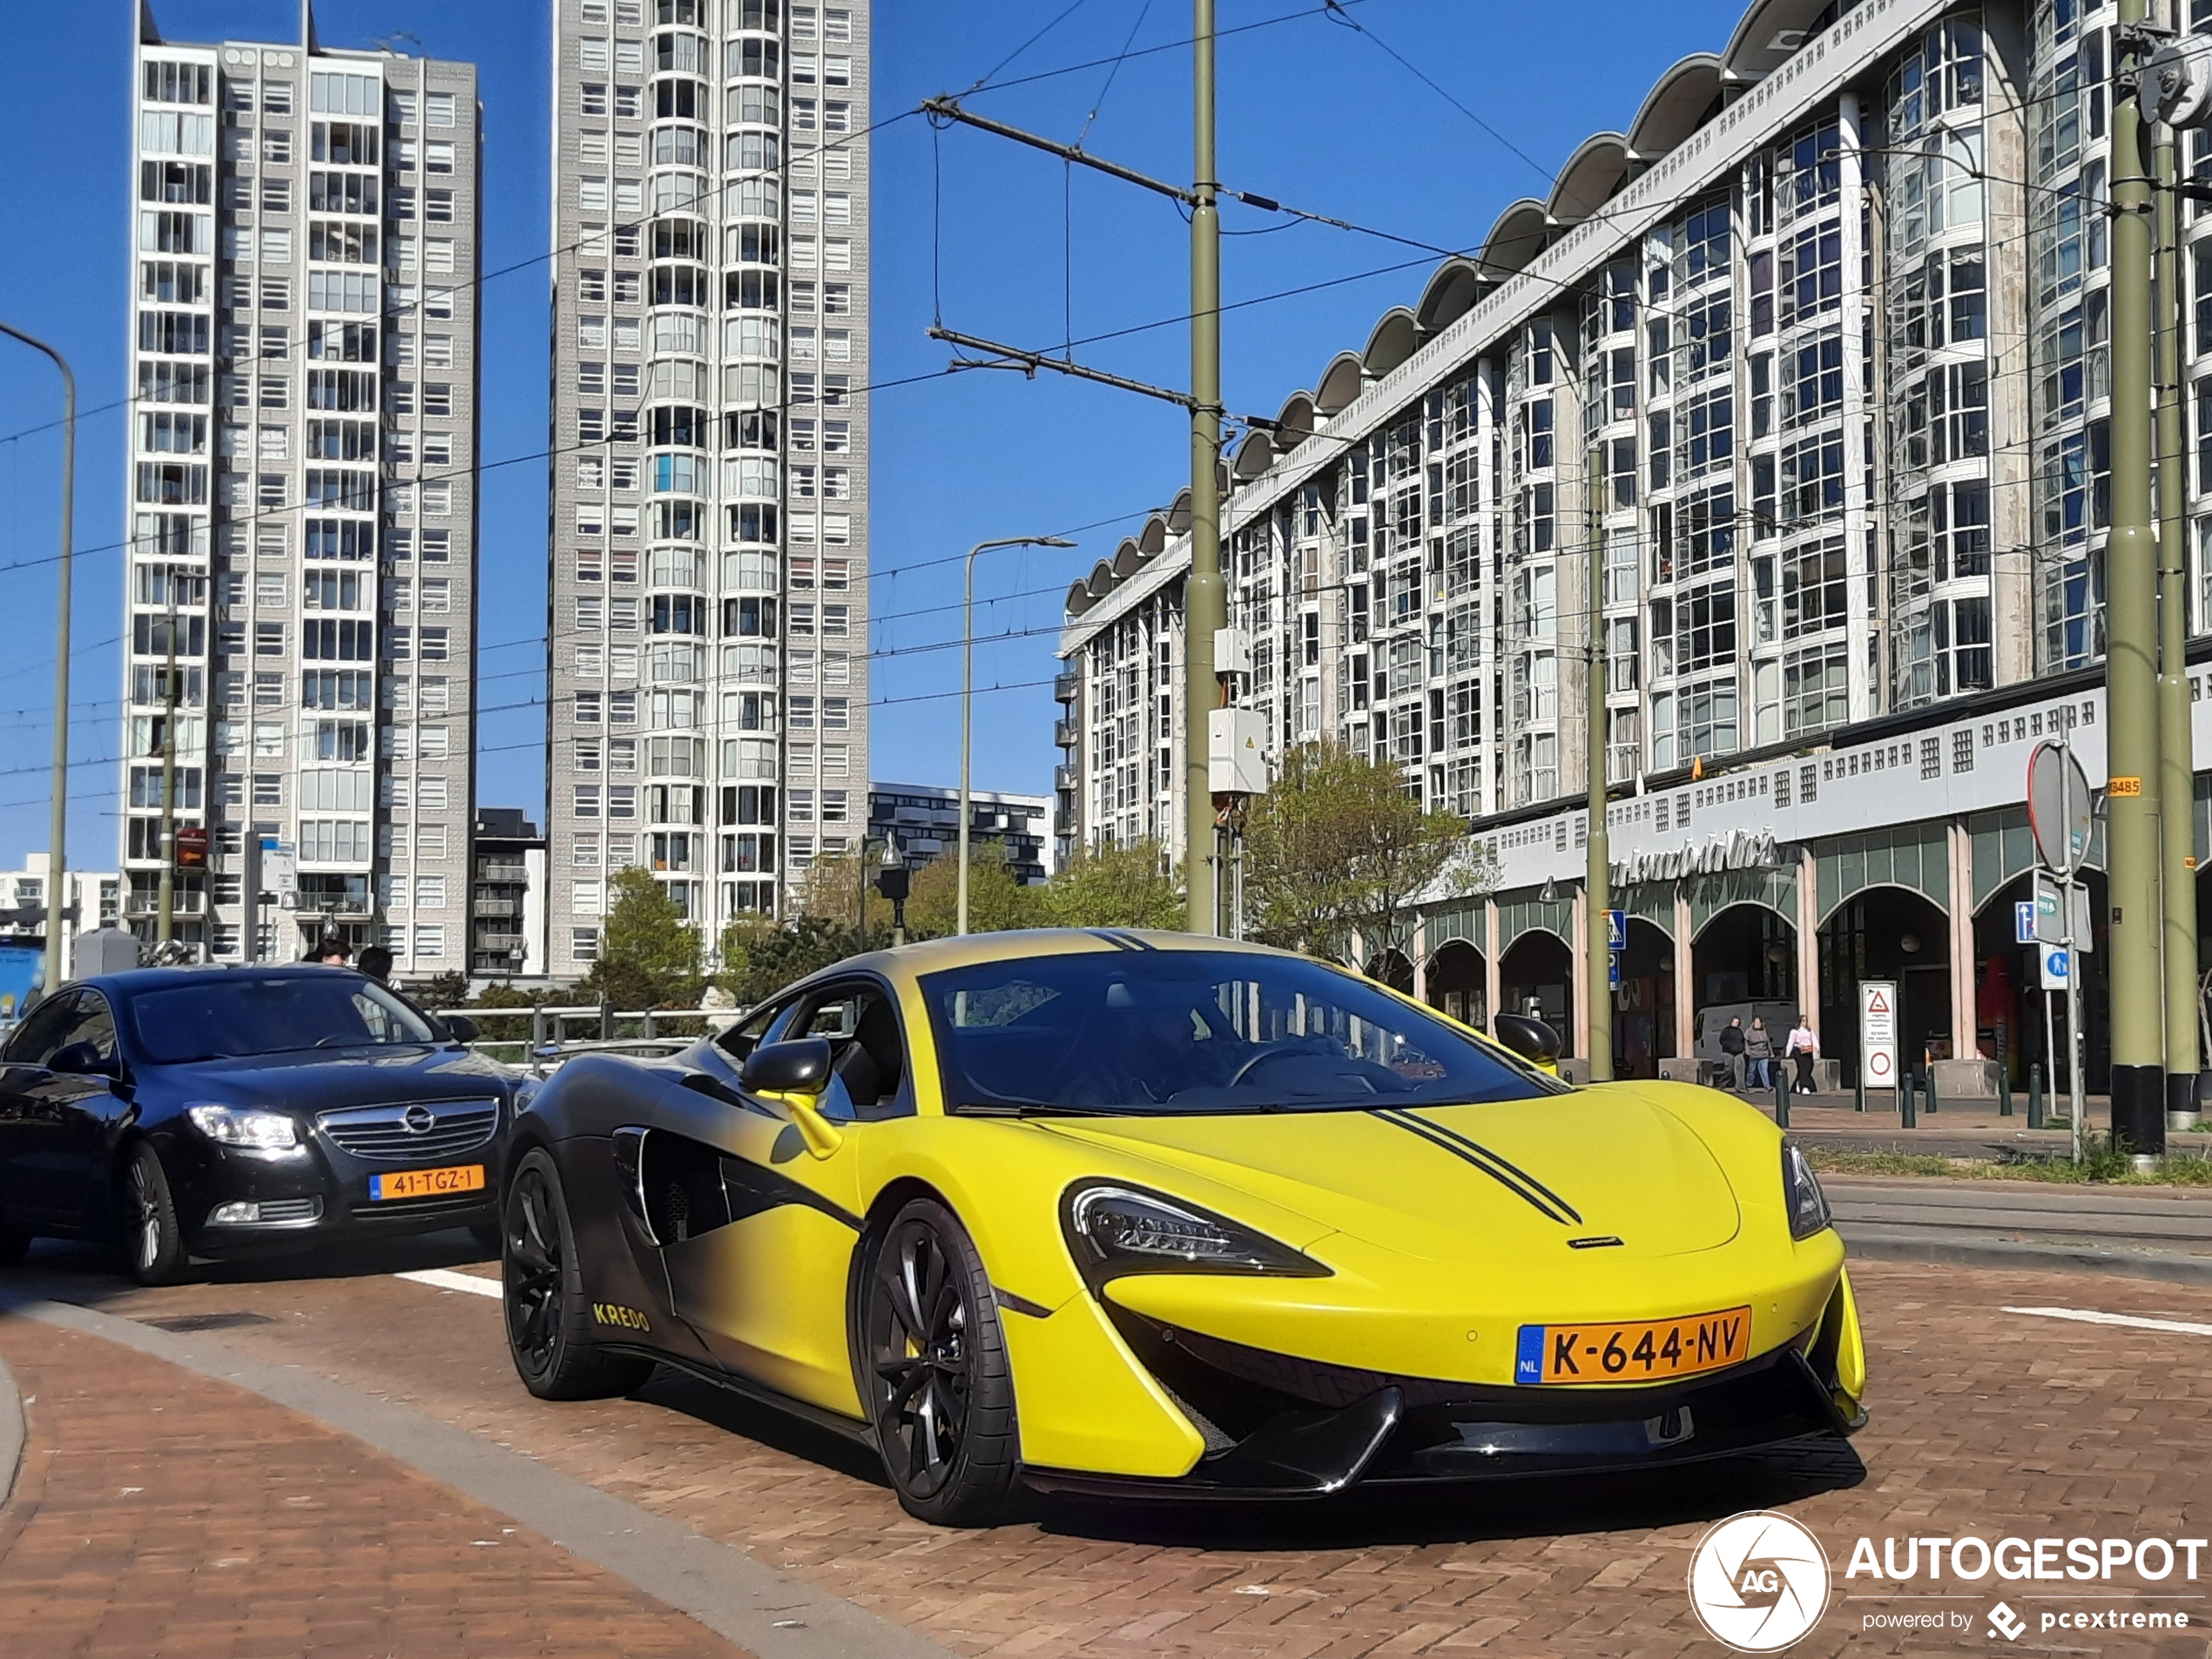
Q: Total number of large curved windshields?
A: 2